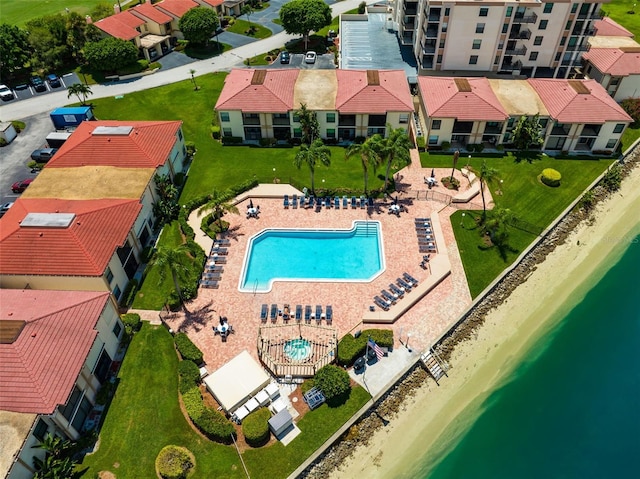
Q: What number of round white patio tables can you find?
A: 4